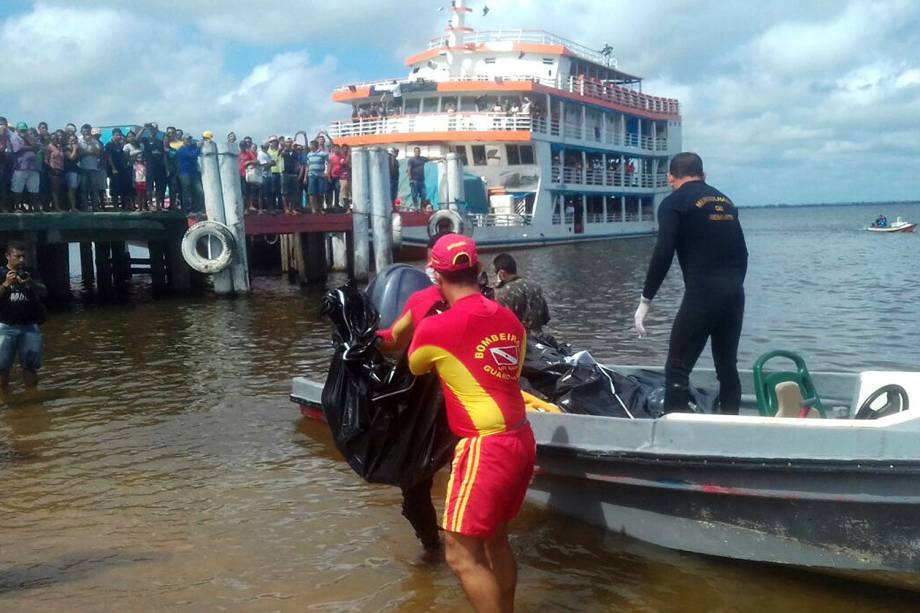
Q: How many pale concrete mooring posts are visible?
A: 6